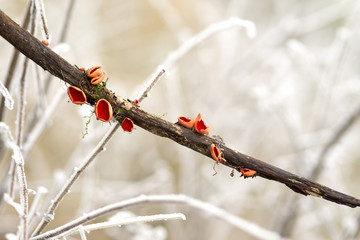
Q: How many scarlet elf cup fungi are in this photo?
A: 9